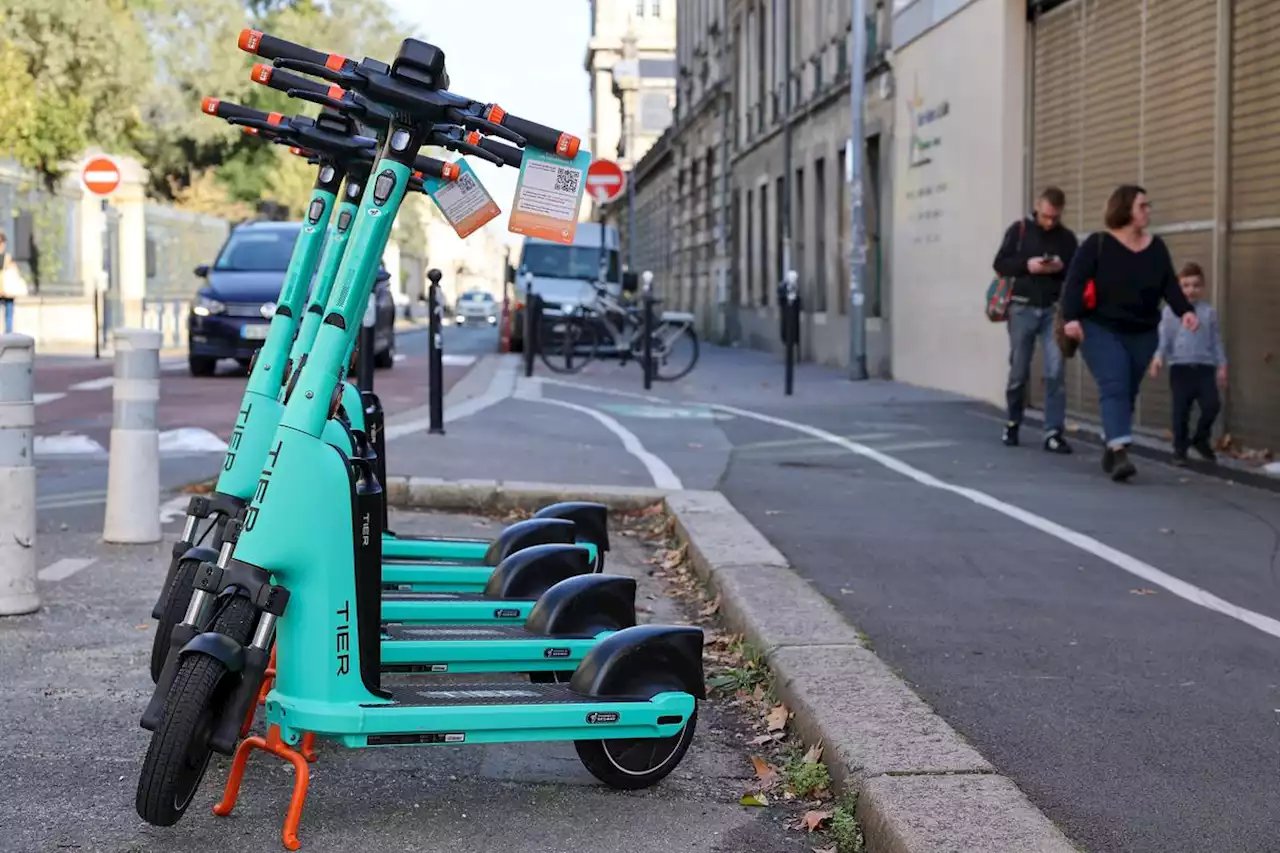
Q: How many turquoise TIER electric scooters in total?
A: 5